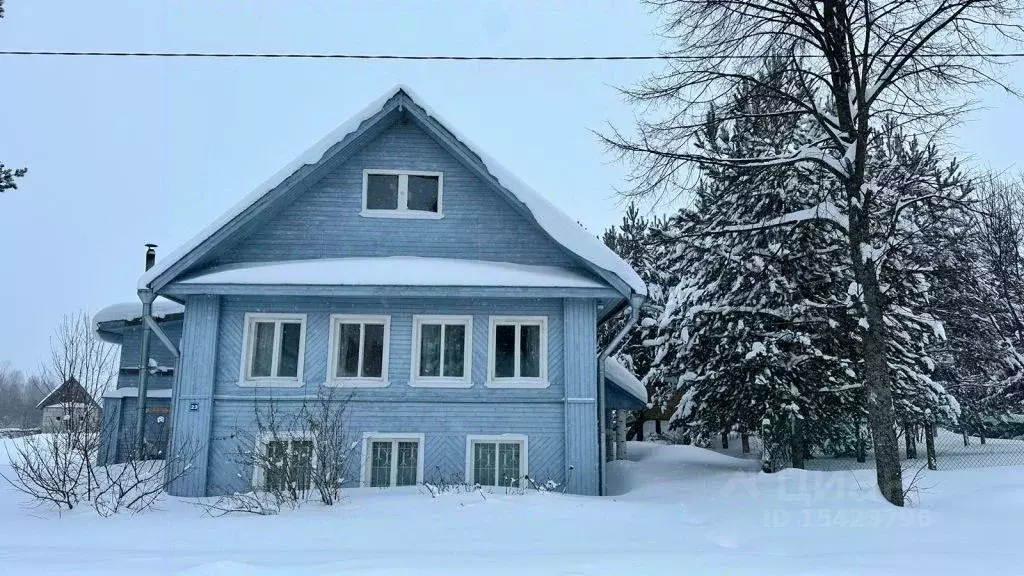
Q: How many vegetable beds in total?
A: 0